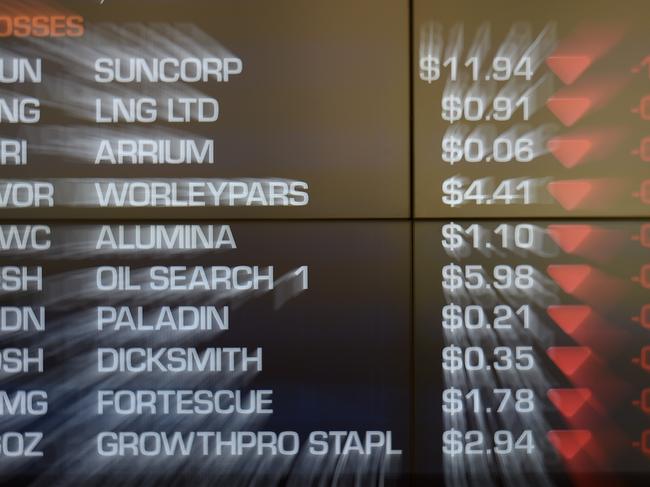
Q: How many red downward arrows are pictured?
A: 10